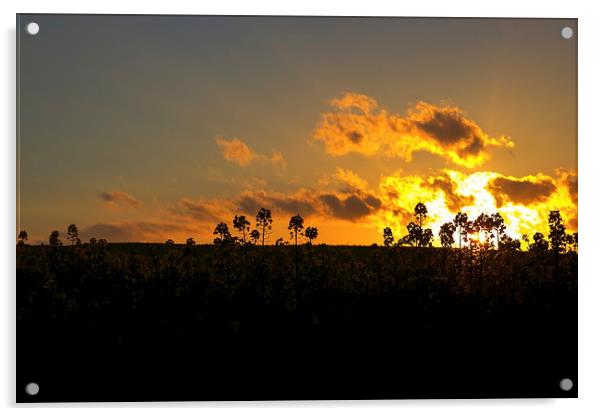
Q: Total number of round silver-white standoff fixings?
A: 4